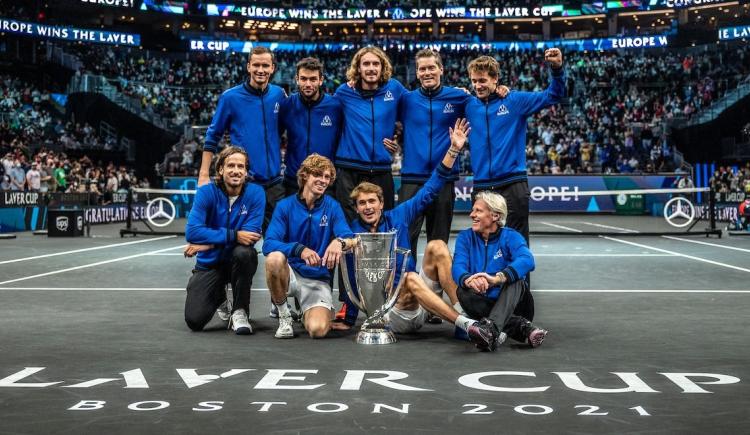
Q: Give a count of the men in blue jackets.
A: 9